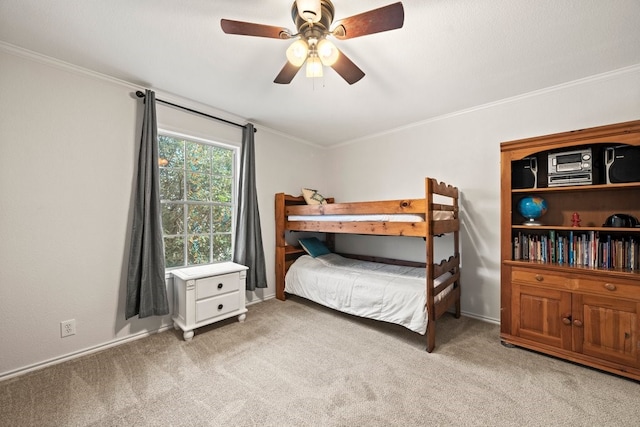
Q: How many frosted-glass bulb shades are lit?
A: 3